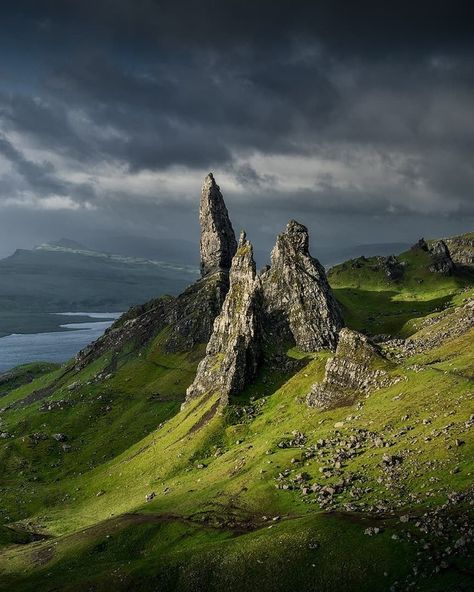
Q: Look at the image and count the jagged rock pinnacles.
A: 3